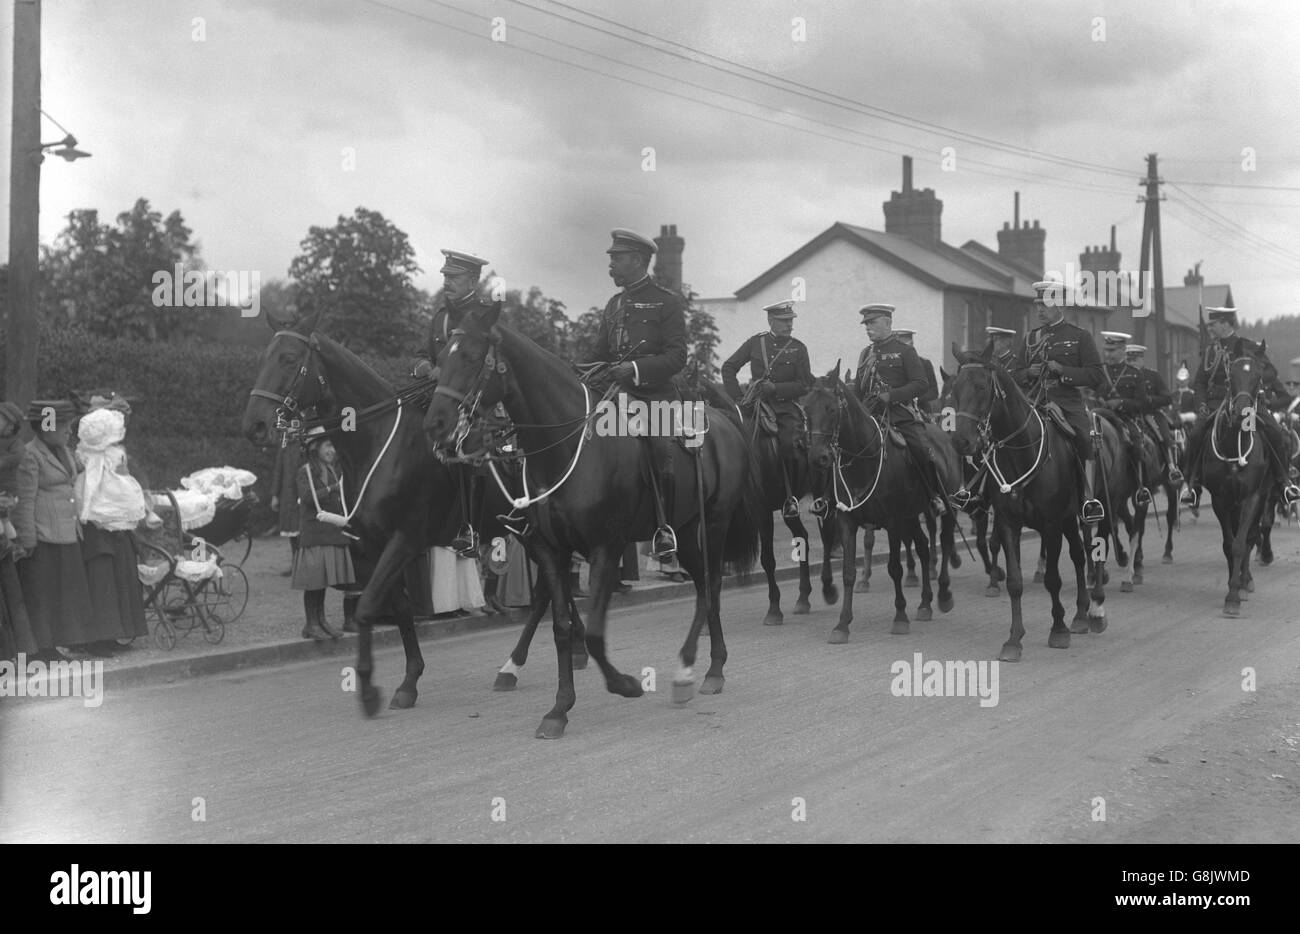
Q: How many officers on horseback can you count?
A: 10